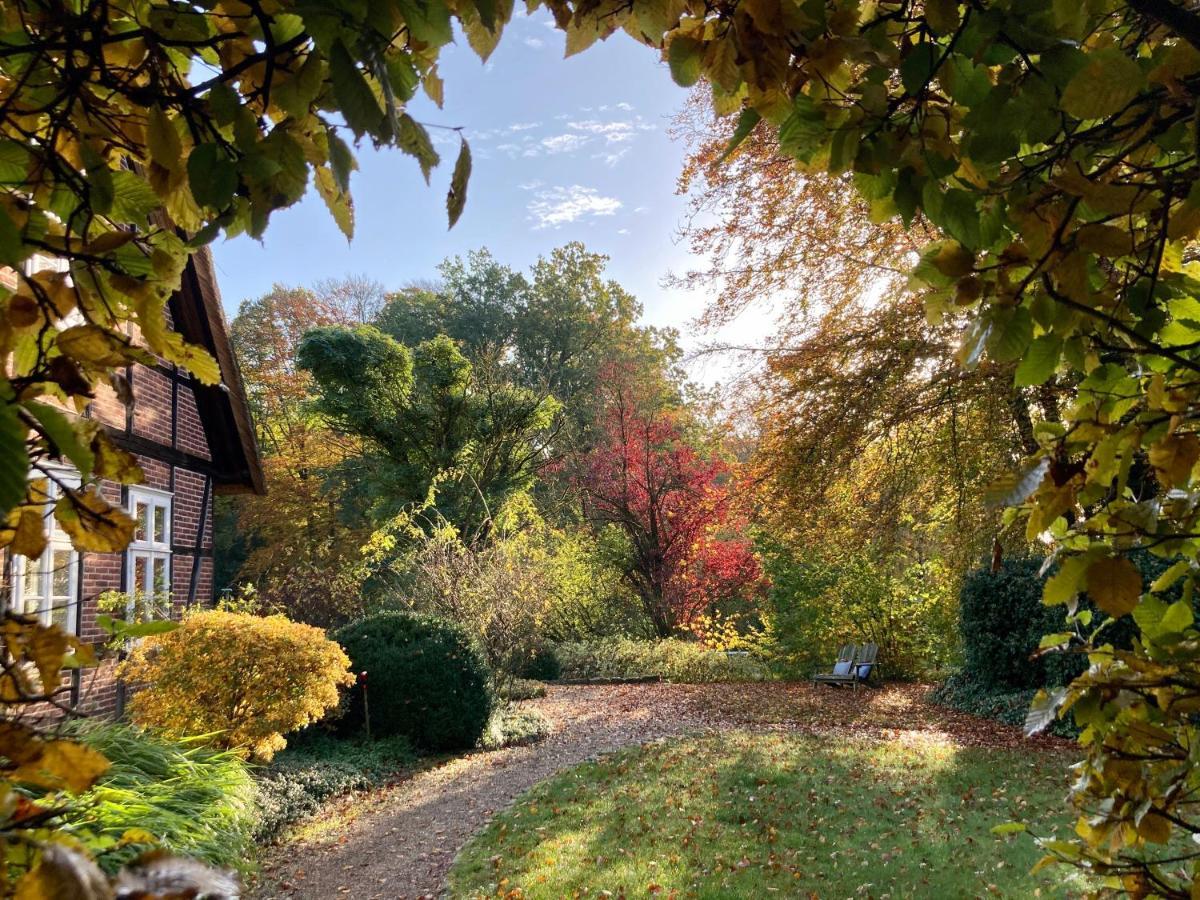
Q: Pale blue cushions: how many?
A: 2